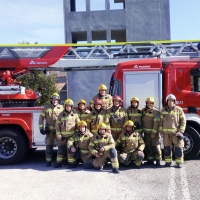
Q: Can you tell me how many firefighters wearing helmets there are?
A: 12